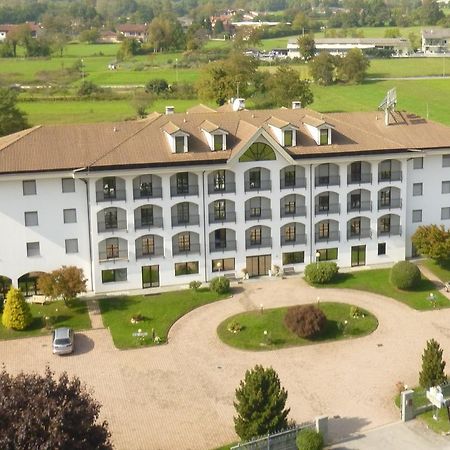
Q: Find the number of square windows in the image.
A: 12